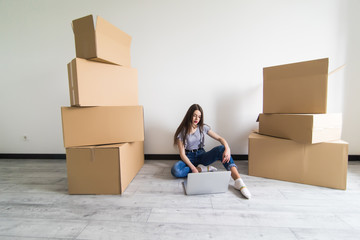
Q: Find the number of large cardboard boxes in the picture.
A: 7